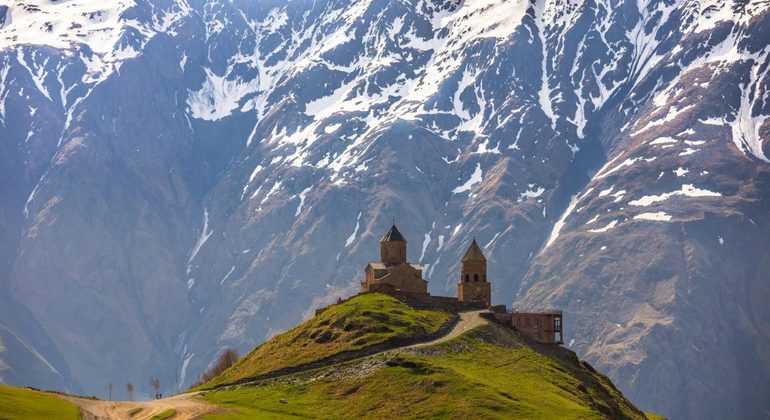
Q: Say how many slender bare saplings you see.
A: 3